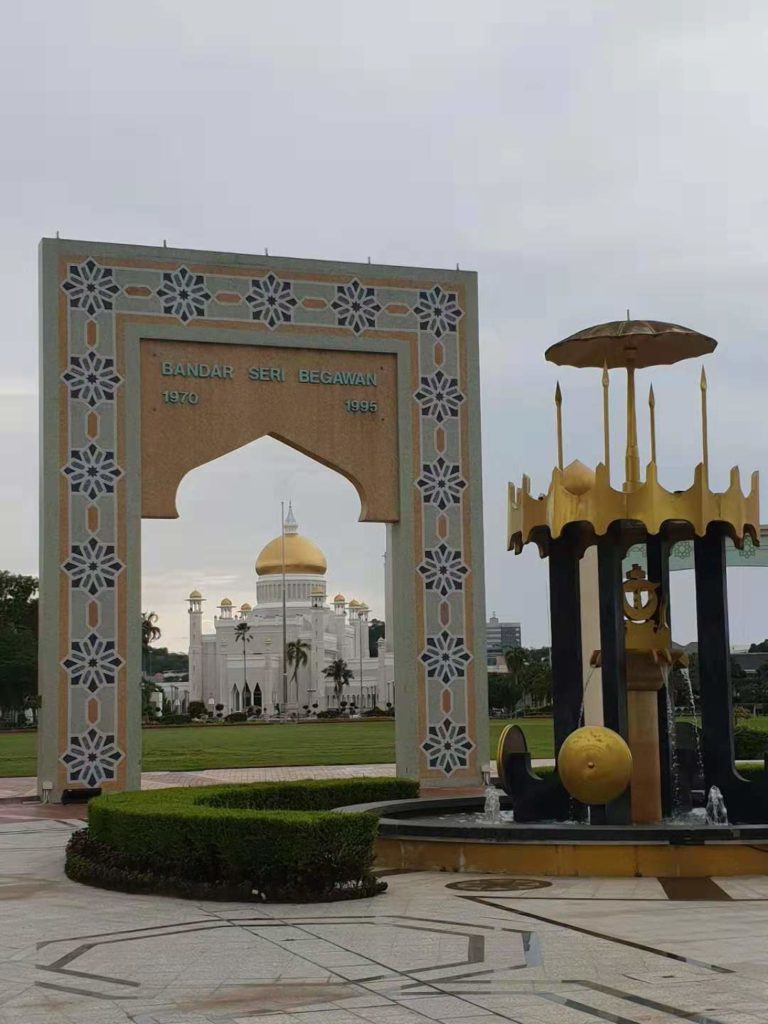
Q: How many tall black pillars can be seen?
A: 4